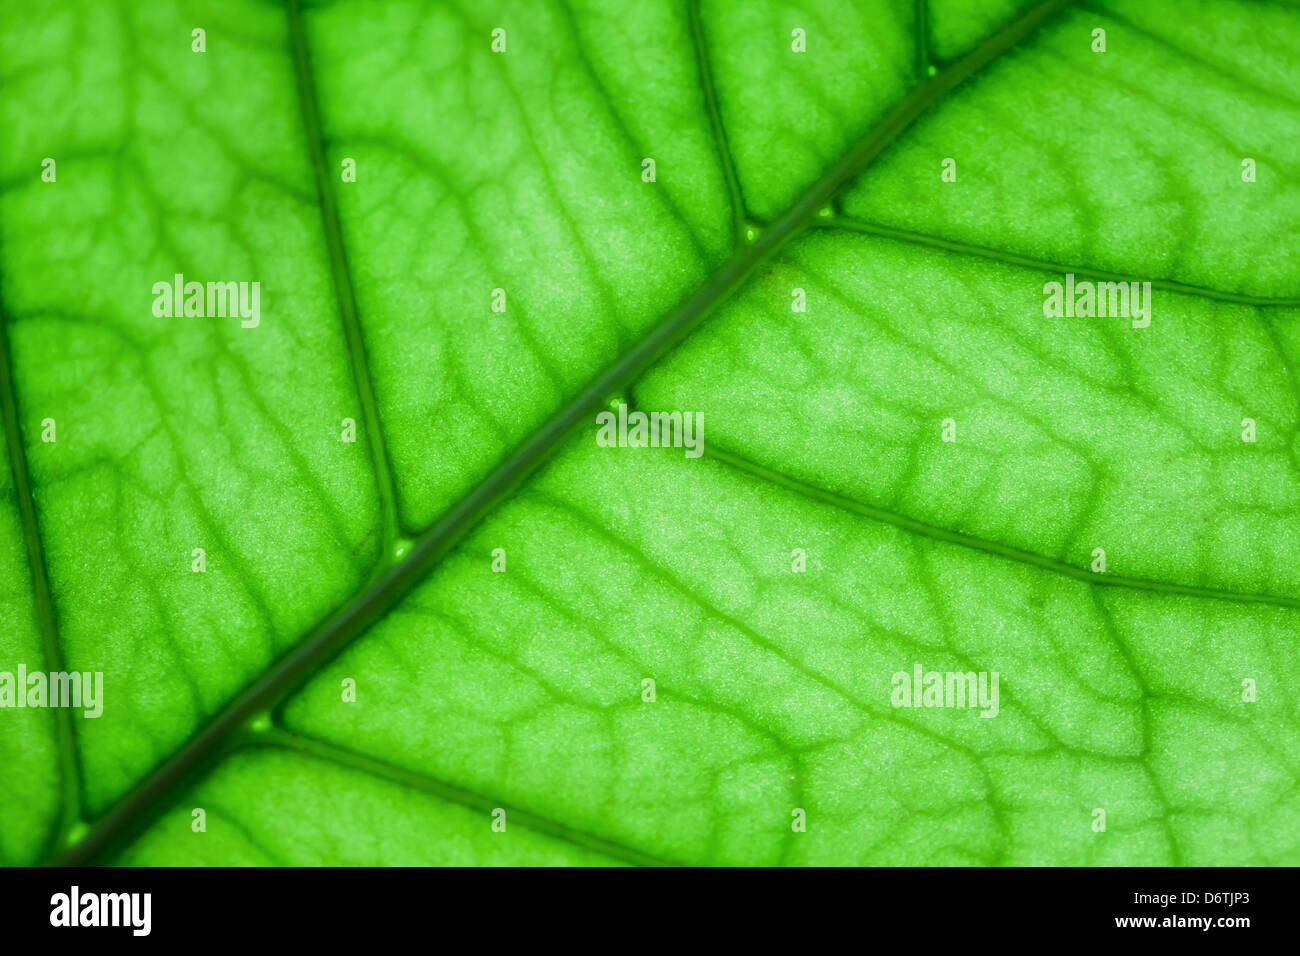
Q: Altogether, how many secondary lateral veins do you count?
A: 7